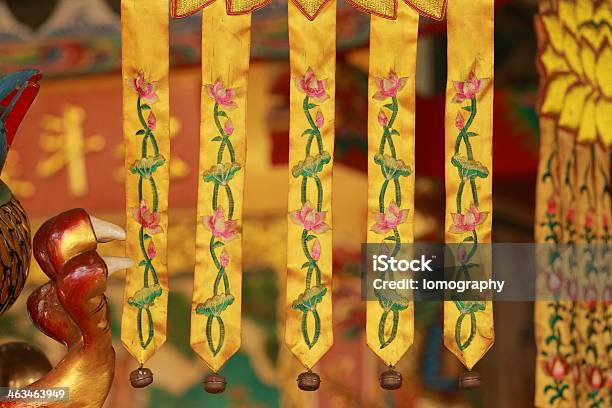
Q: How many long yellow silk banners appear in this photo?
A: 5